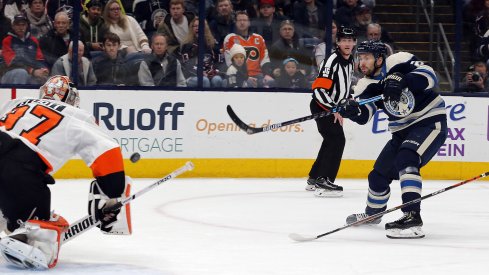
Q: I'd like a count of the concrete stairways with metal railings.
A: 1